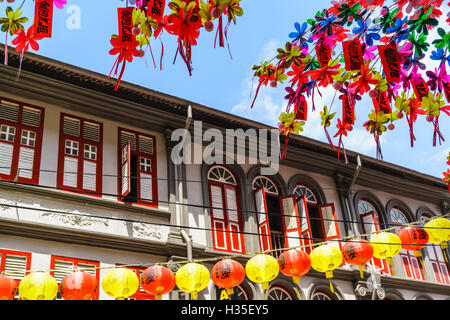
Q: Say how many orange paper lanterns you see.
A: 7